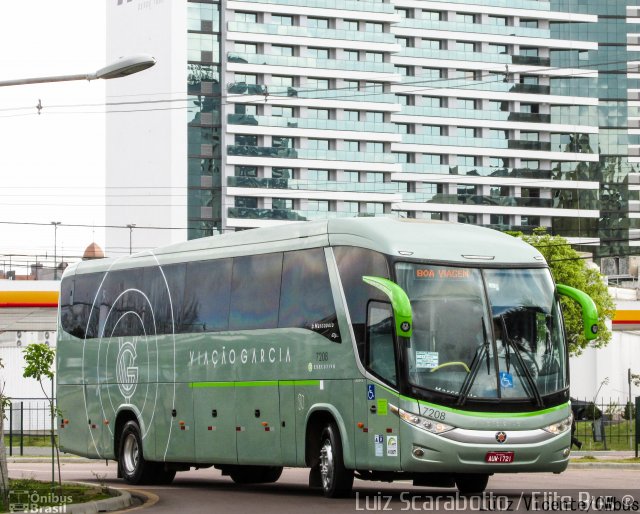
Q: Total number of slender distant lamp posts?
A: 2